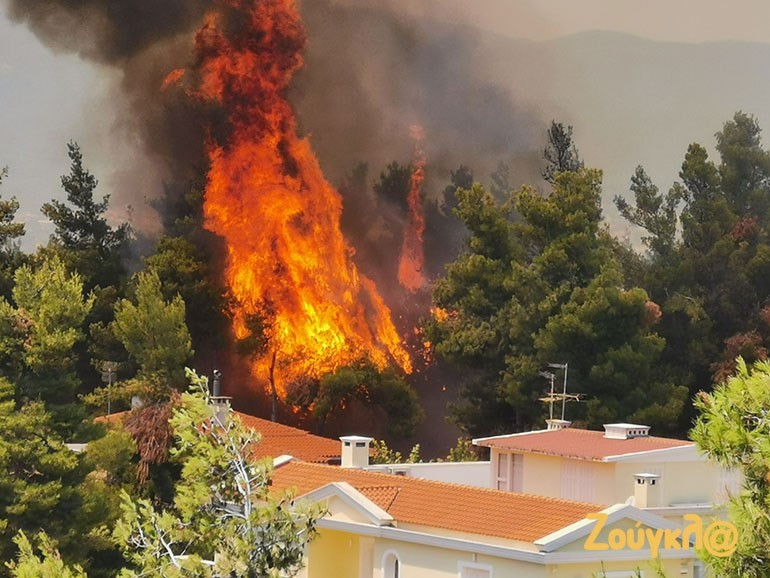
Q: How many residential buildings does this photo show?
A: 3